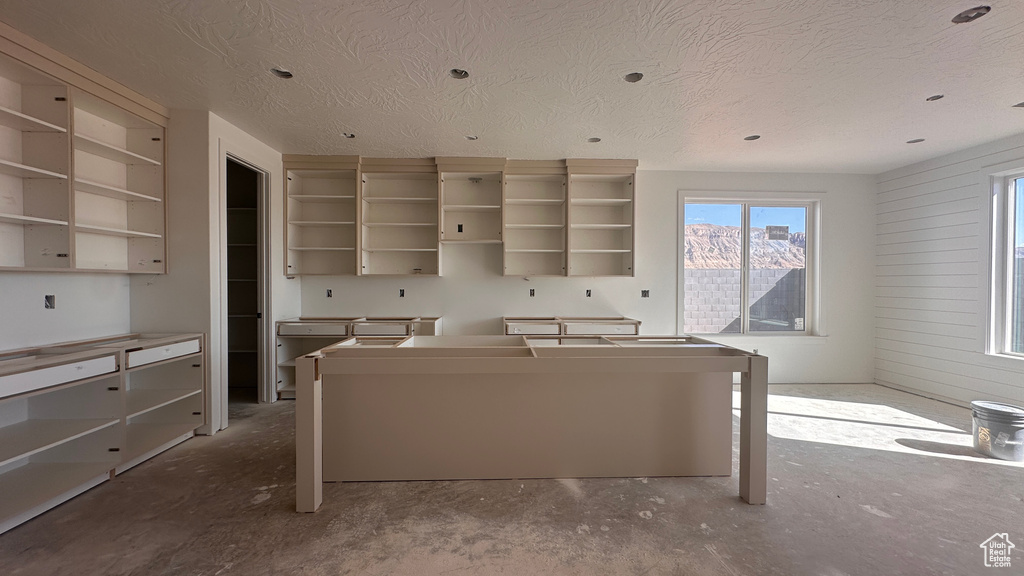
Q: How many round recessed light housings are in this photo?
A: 11